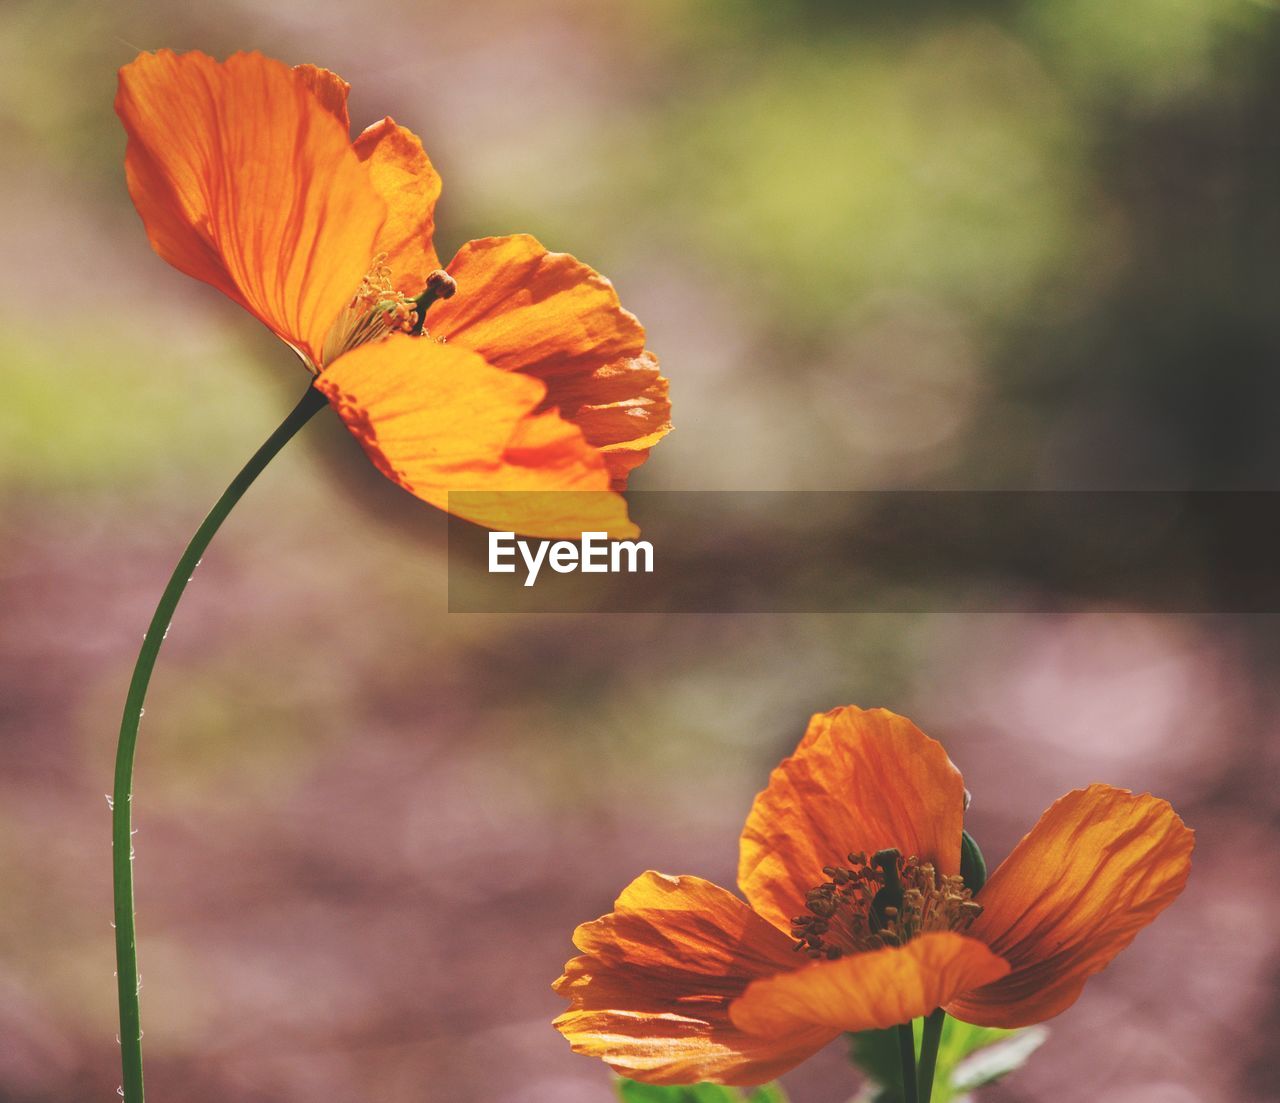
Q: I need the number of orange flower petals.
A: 8